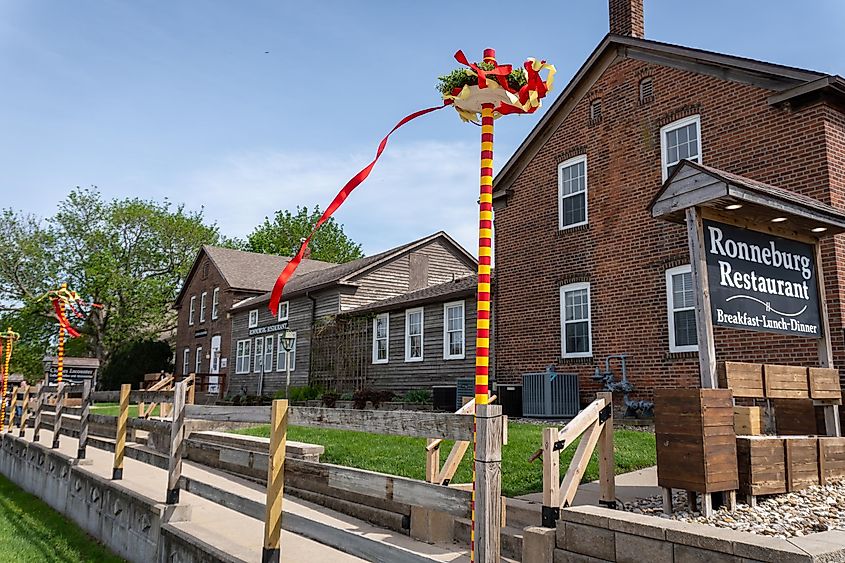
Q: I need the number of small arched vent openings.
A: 2